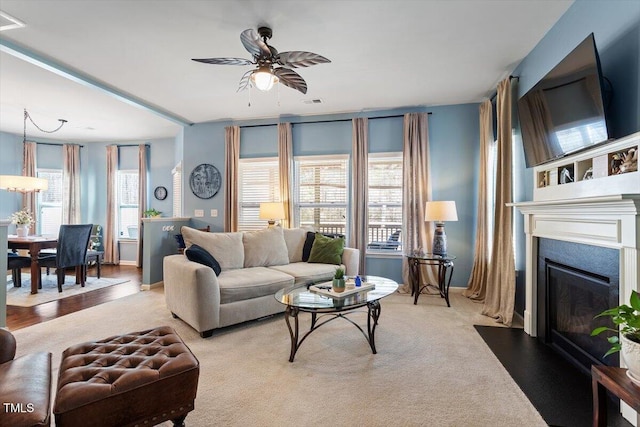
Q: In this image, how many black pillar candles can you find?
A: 0